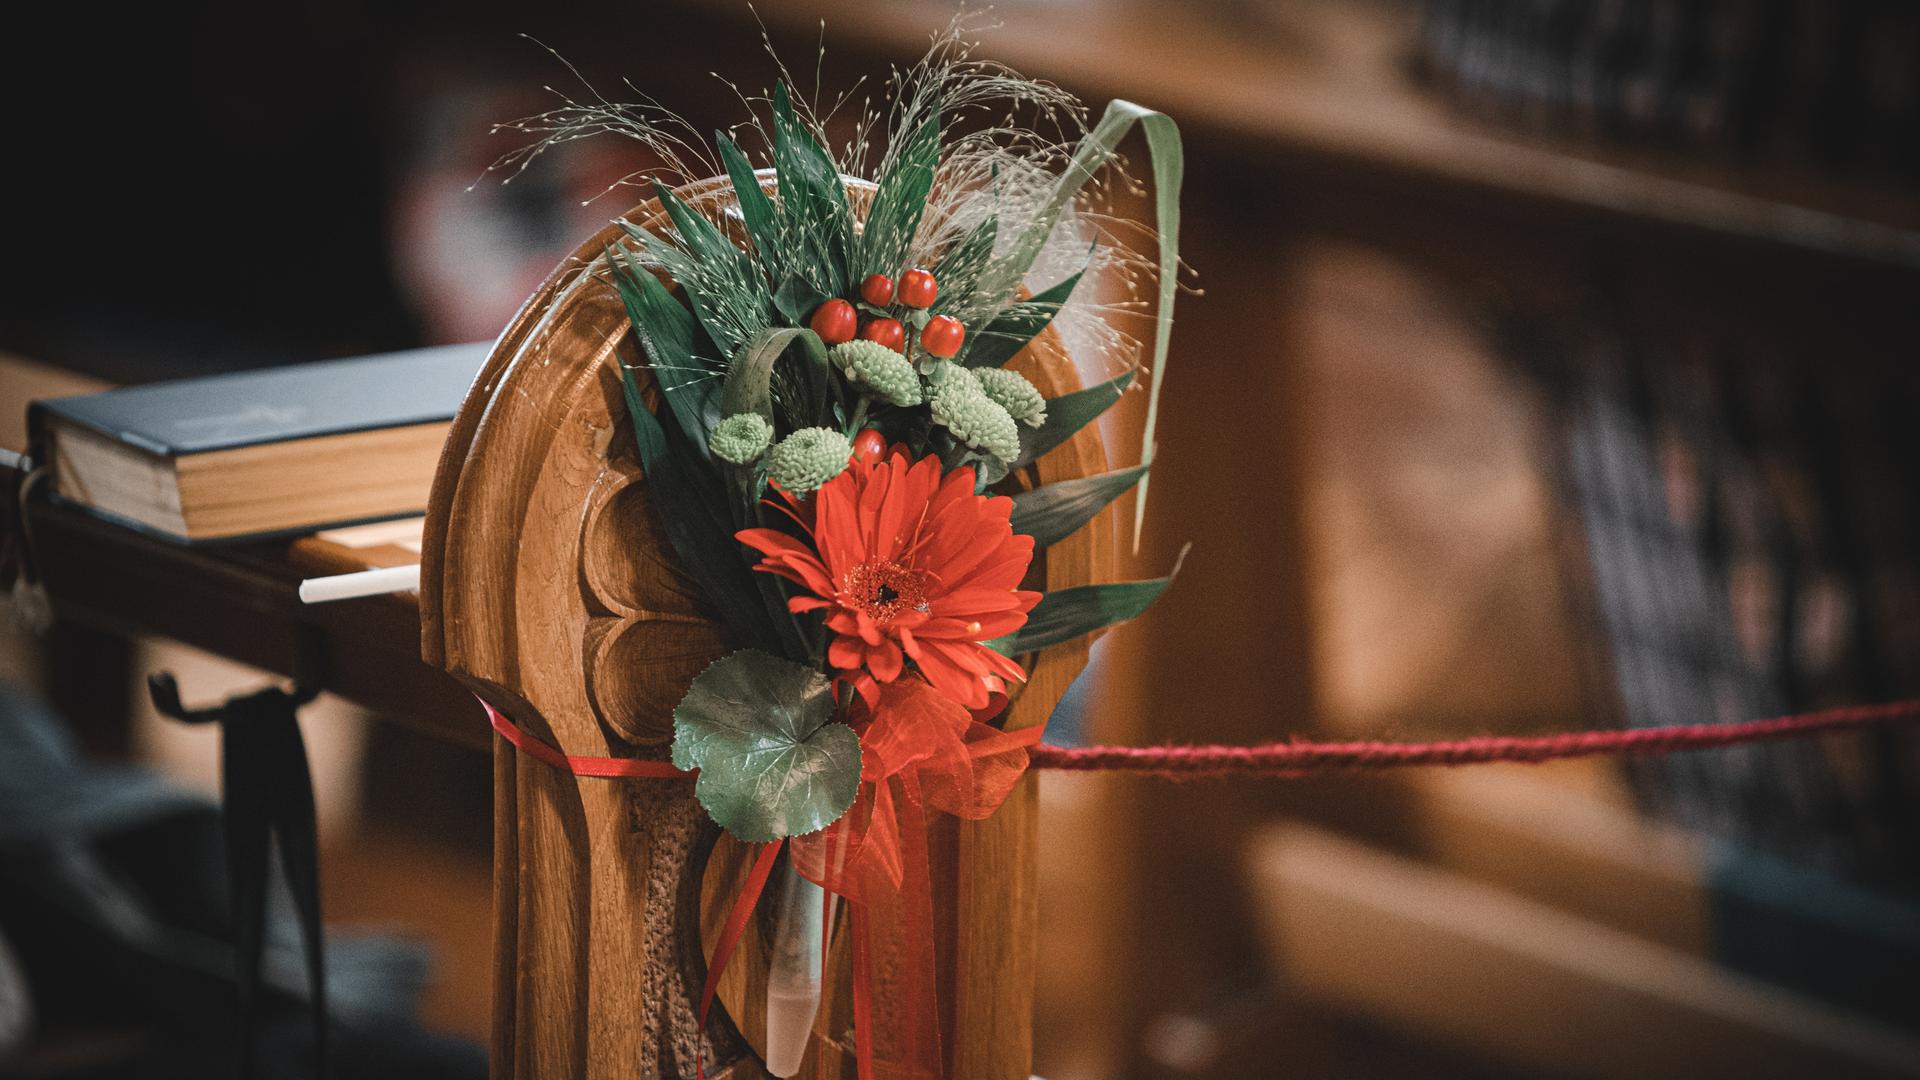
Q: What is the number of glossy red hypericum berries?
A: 6